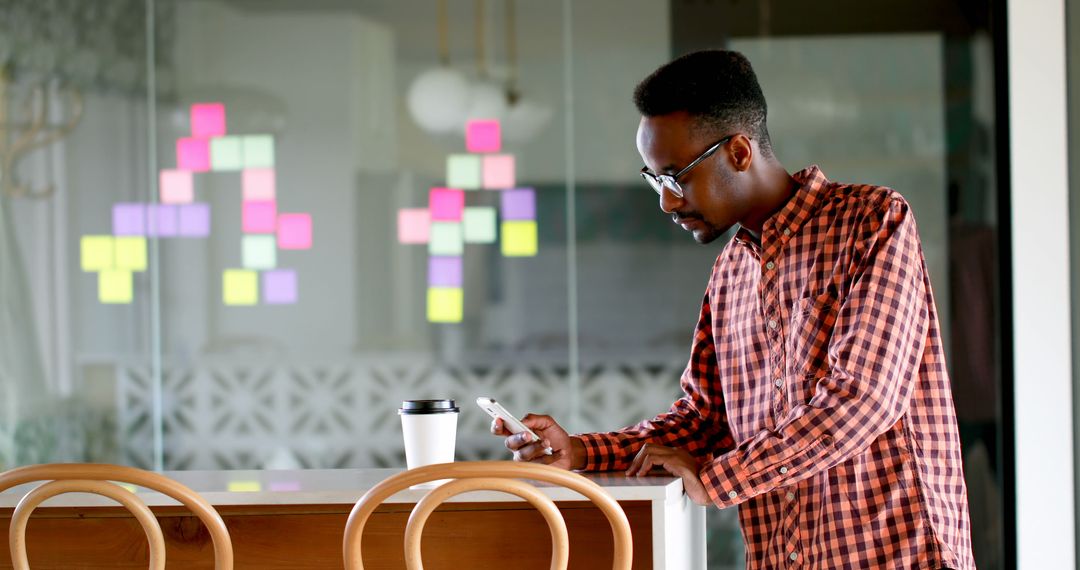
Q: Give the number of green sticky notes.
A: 6